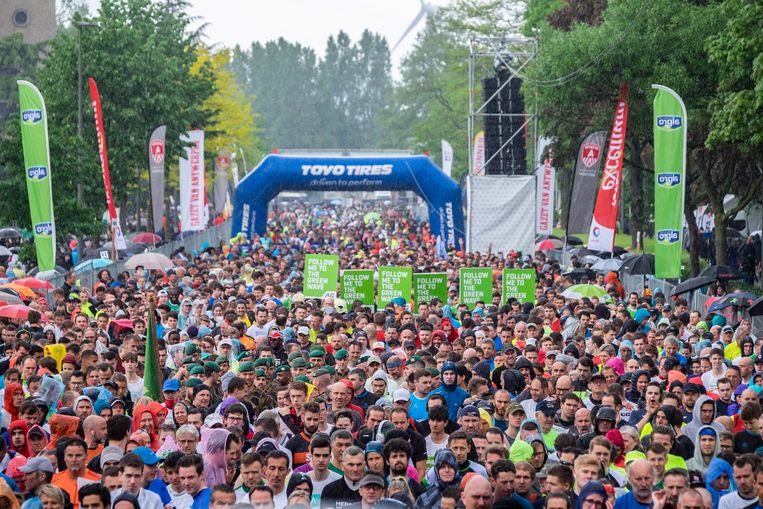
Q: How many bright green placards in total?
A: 6